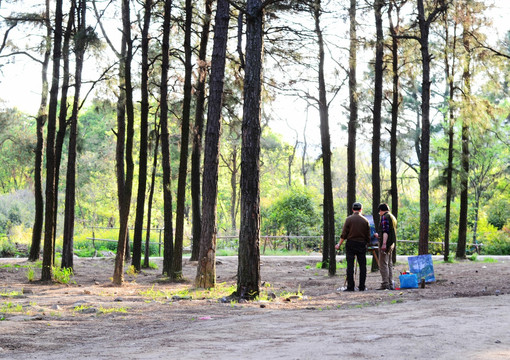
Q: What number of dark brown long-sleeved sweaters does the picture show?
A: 1